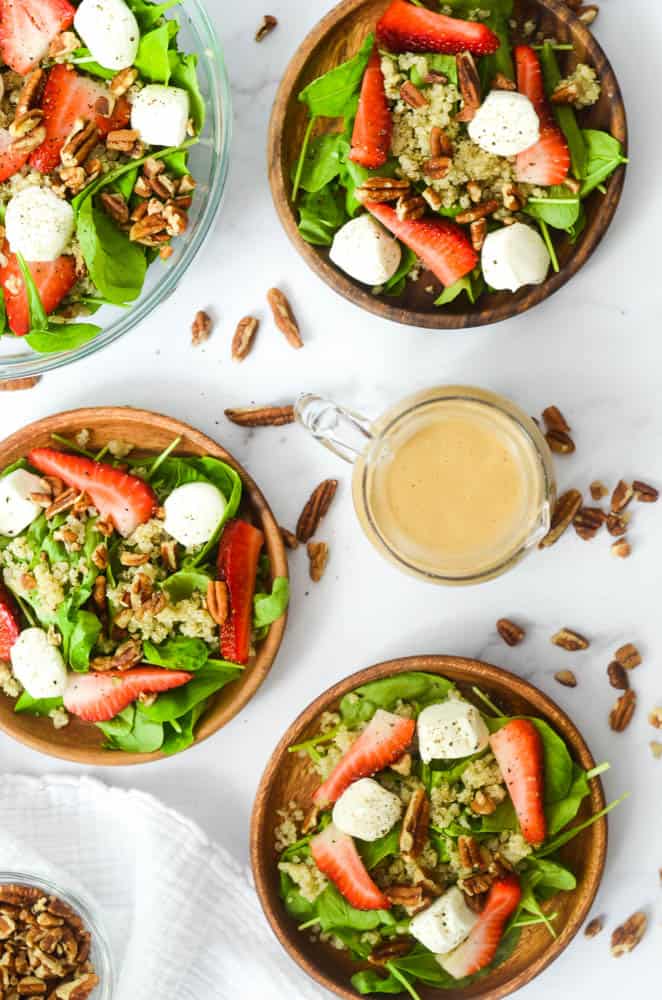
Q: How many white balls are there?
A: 12